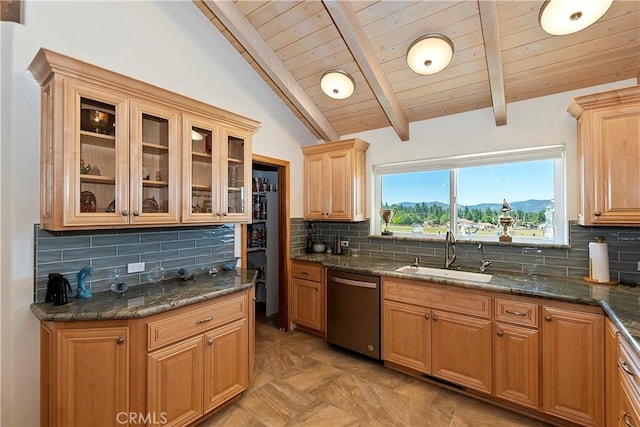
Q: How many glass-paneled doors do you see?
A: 4